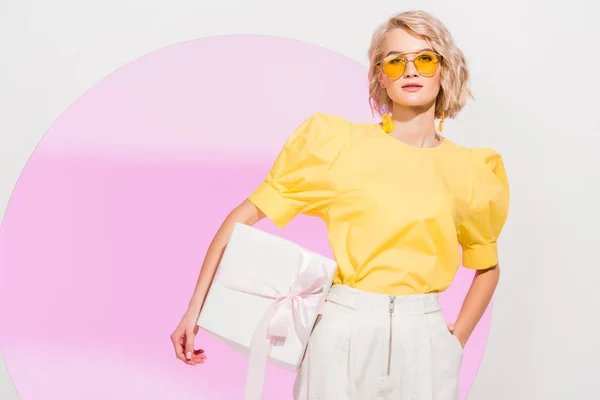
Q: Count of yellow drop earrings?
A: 2